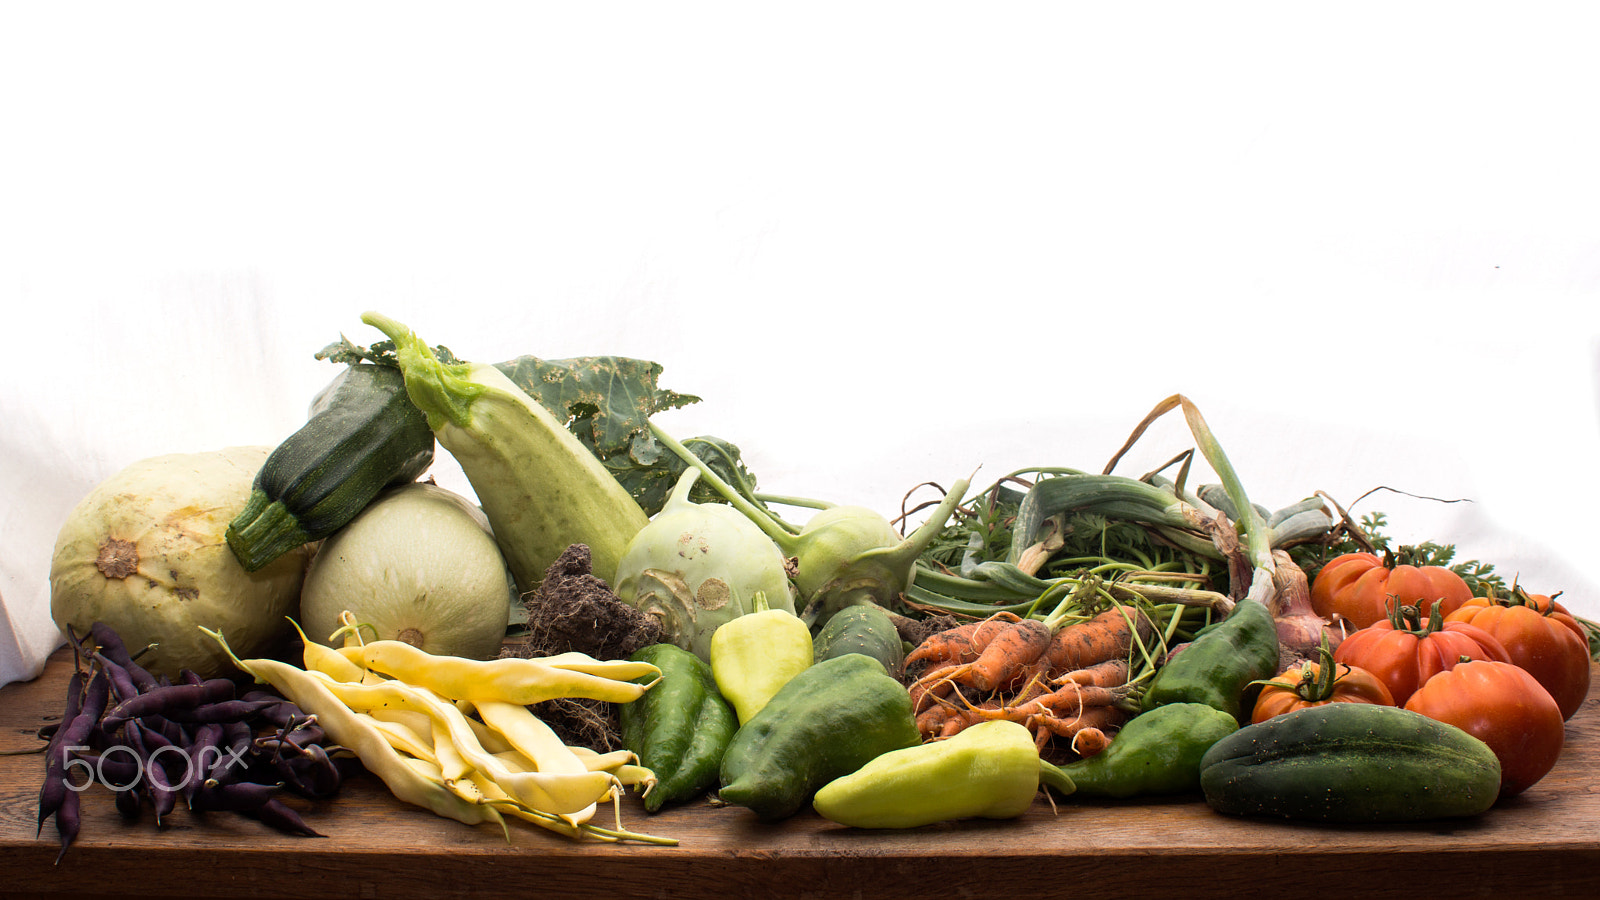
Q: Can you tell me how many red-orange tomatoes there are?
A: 5